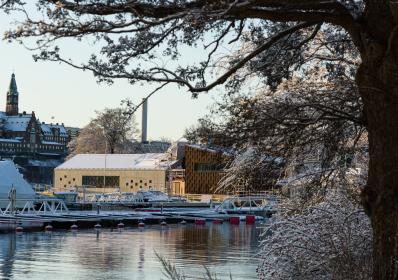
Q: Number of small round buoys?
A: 8